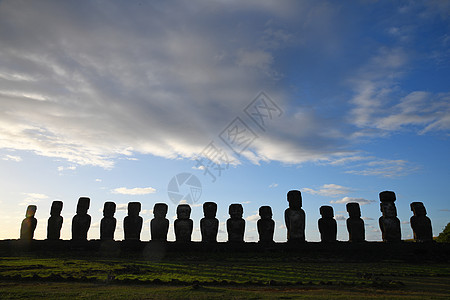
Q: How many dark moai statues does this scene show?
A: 15